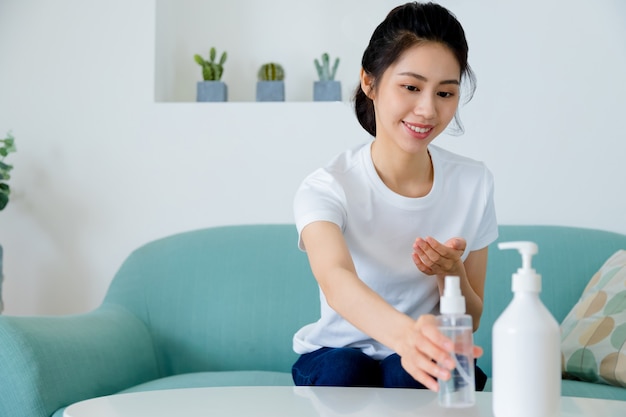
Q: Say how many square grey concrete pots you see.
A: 3